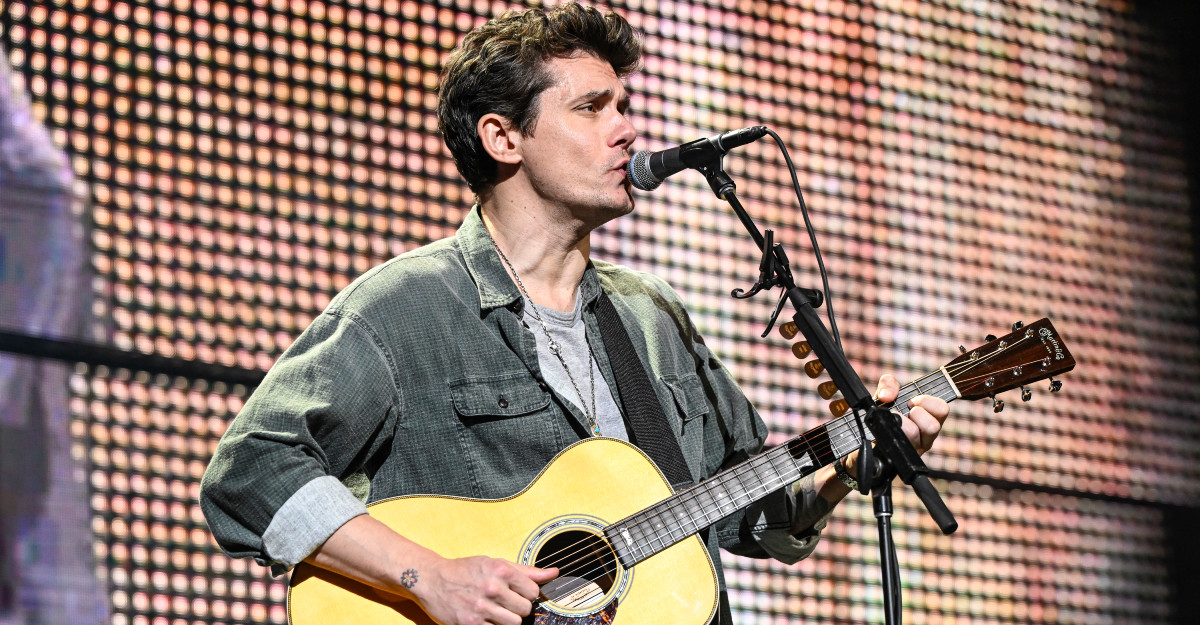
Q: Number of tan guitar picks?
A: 5